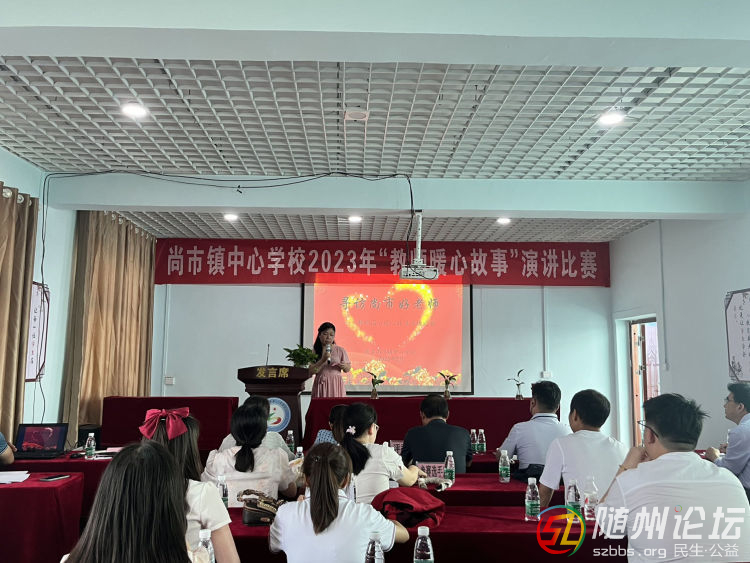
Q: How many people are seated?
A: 13